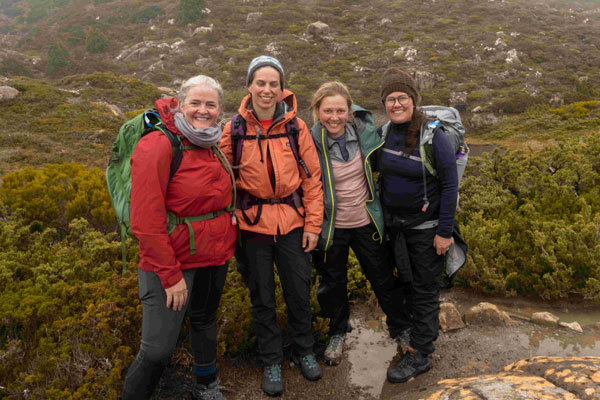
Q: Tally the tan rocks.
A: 4